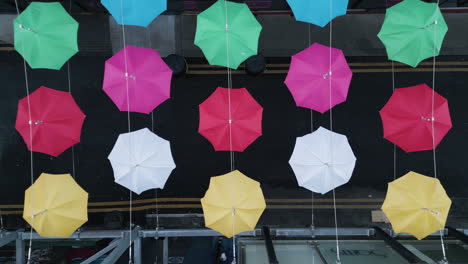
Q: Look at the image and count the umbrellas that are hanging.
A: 15